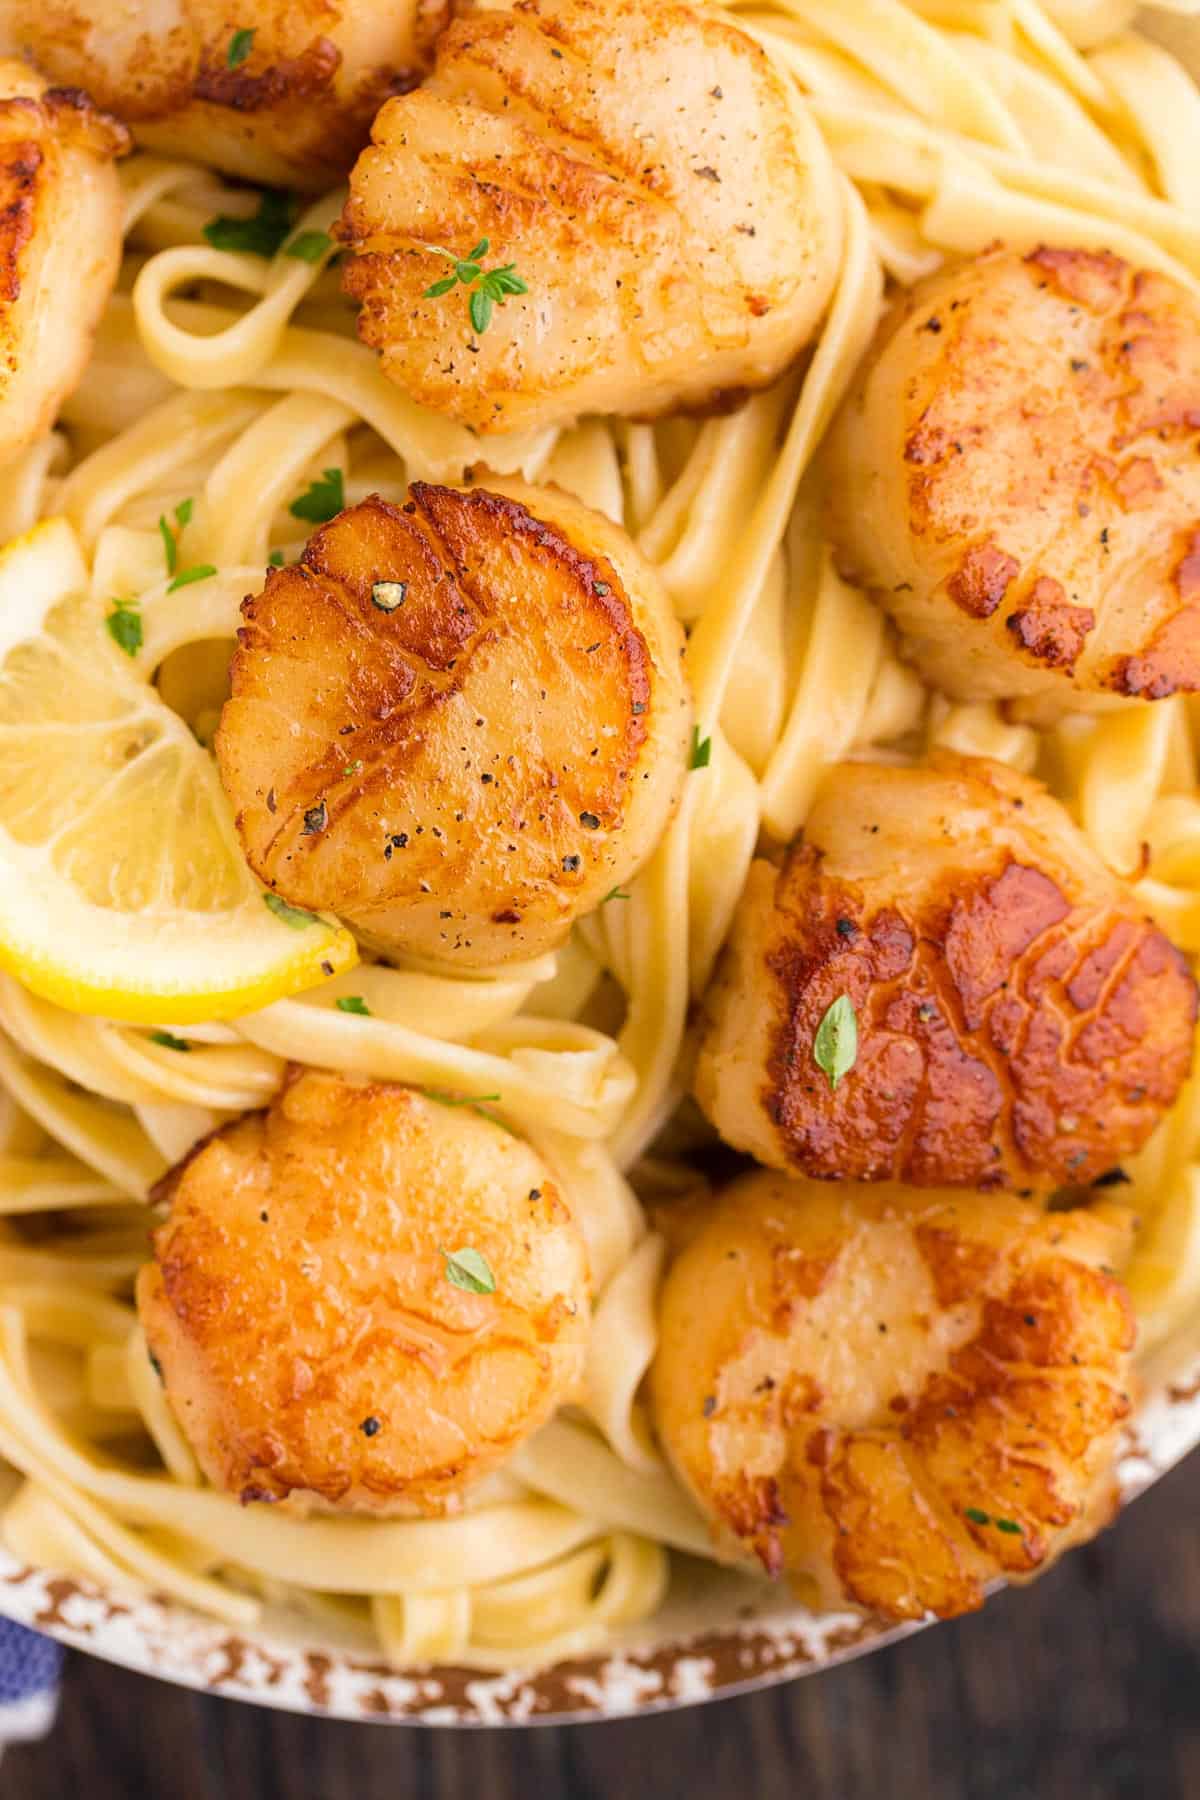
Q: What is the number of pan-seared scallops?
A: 8